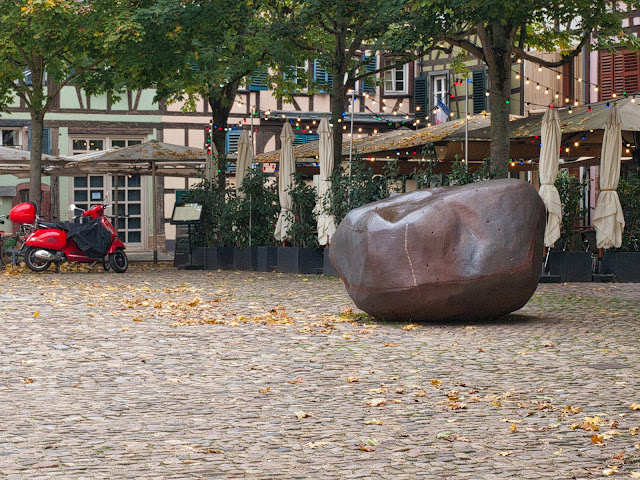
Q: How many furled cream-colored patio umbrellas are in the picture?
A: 6